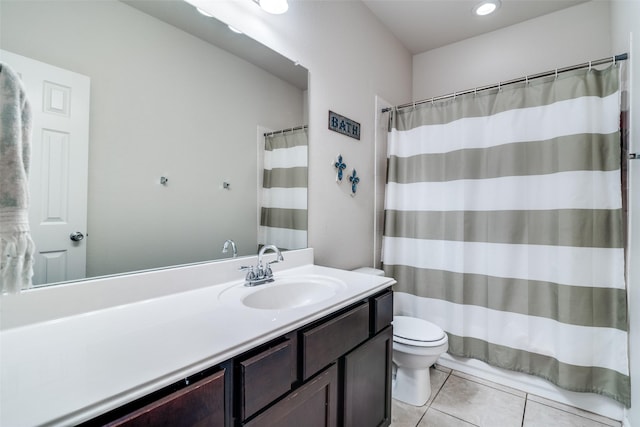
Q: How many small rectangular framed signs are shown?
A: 1